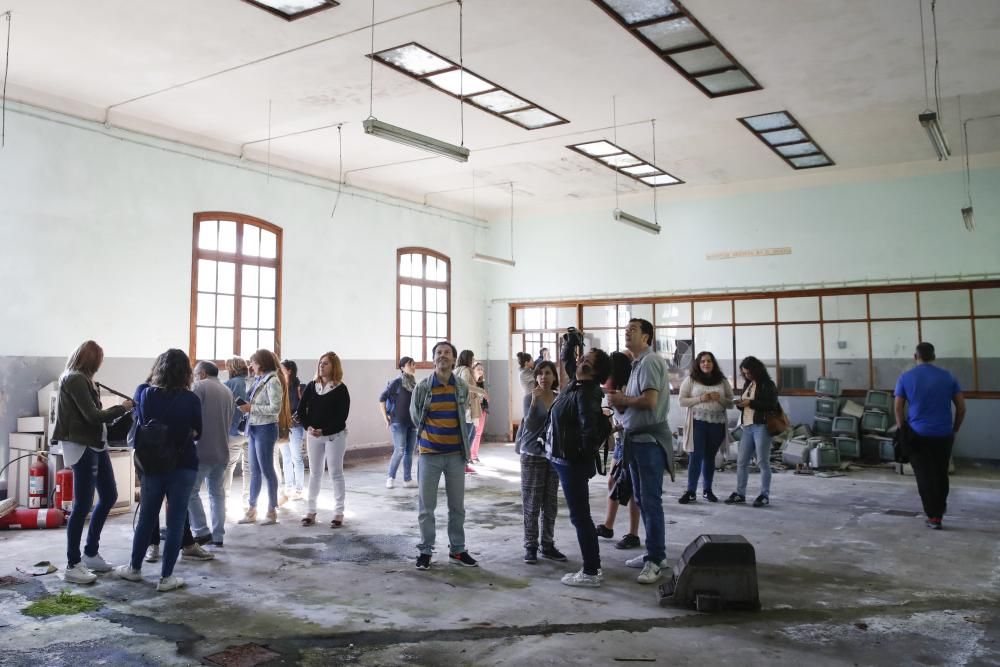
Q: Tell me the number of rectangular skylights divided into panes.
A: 5